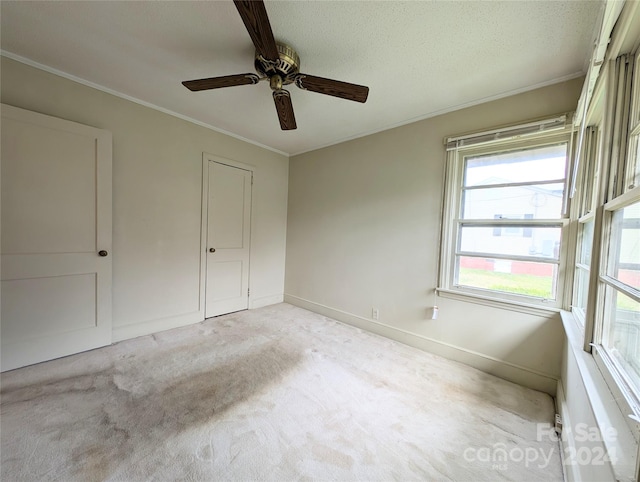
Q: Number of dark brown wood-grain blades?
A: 4